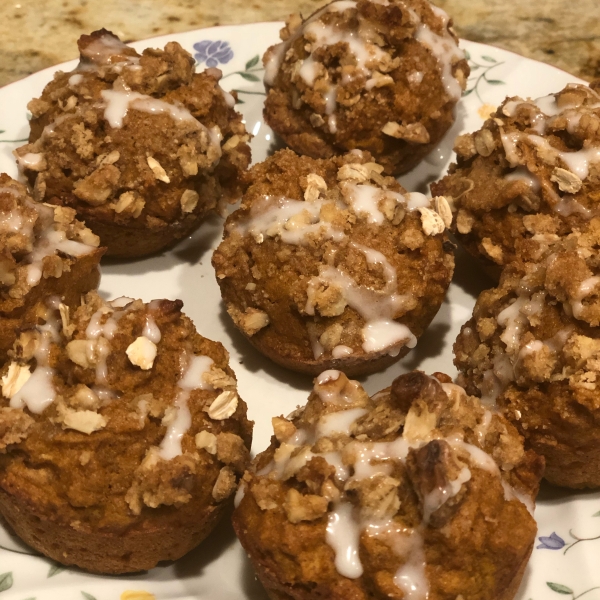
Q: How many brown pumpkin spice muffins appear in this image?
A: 8